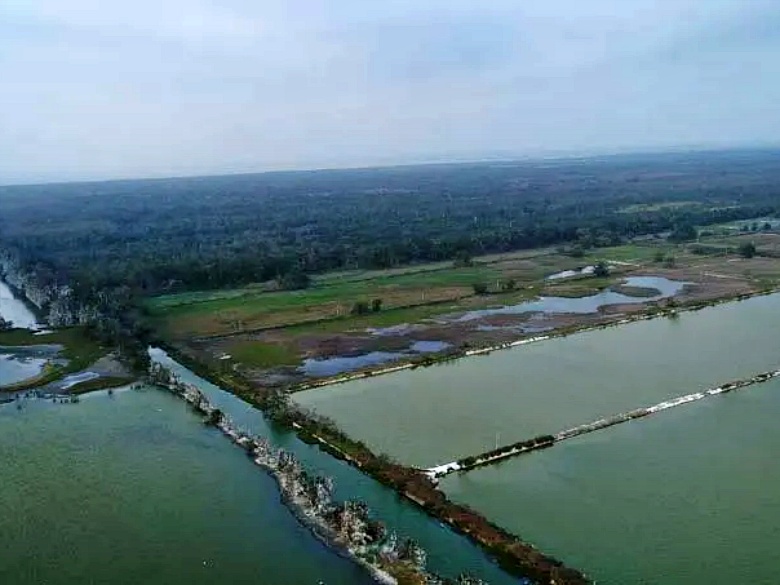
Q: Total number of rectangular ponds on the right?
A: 2